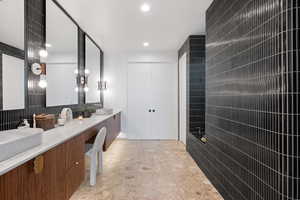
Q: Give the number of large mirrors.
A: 3